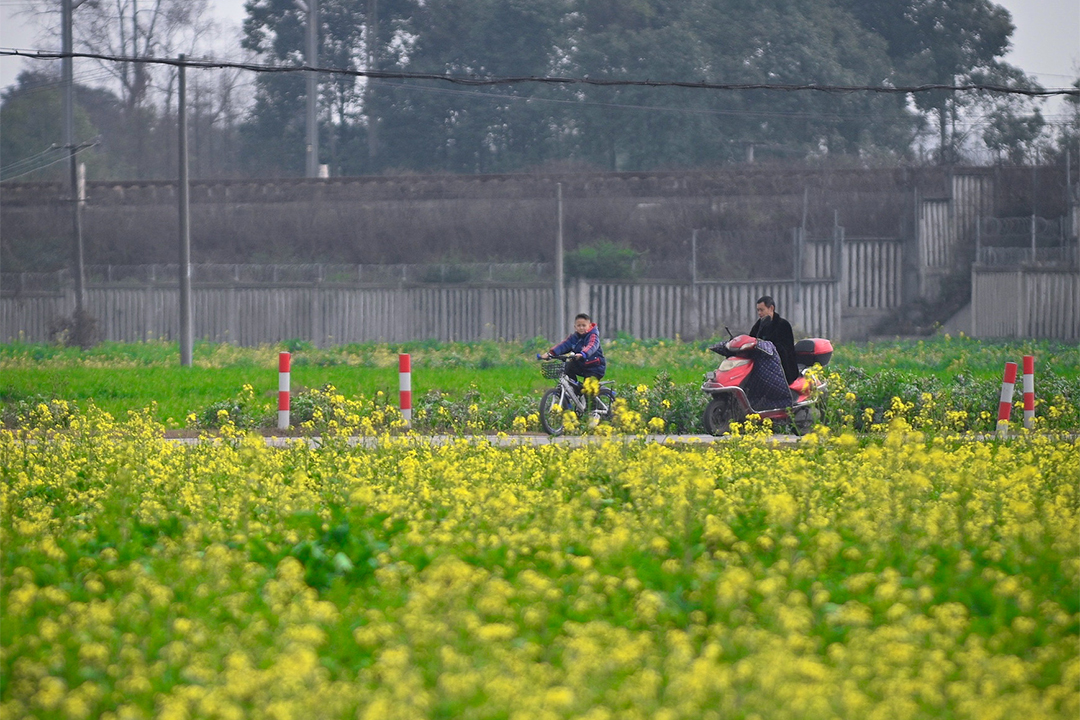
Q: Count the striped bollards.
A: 4